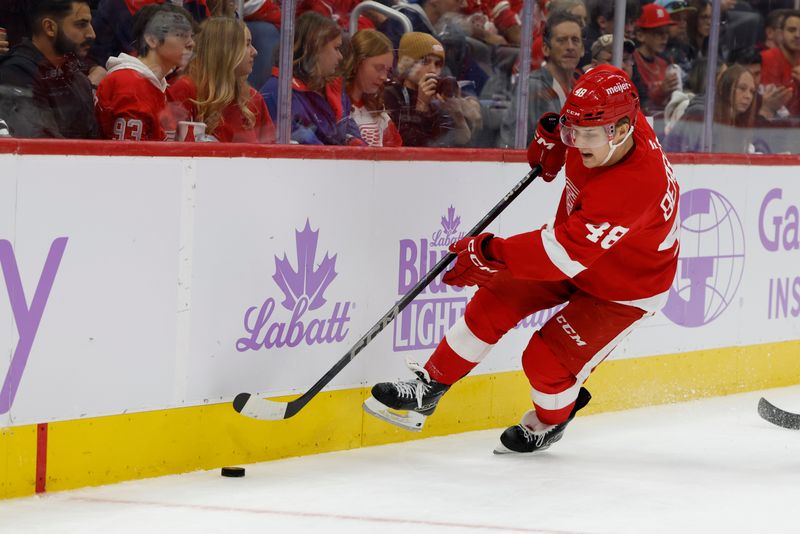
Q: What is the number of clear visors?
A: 1